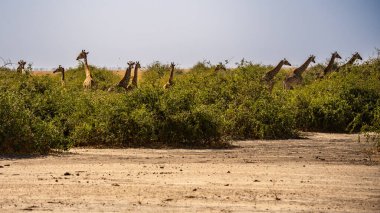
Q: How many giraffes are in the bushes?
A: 10